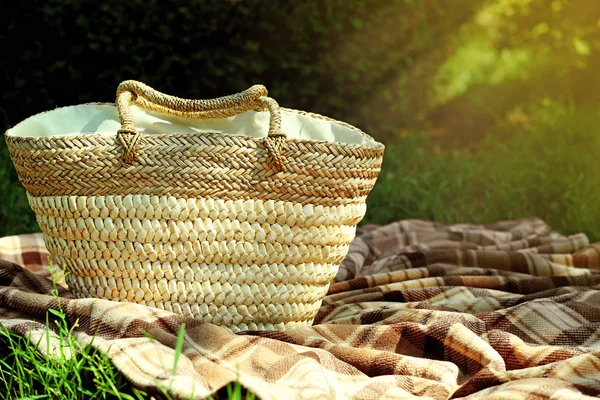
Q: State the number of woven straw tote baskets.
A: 1